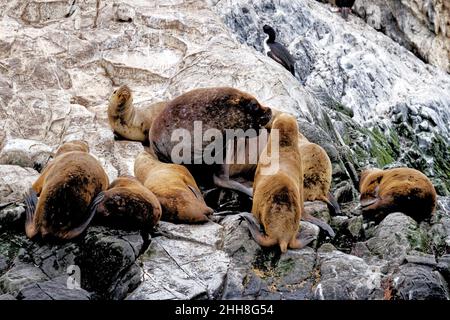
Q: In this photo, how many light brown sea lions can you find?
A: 7